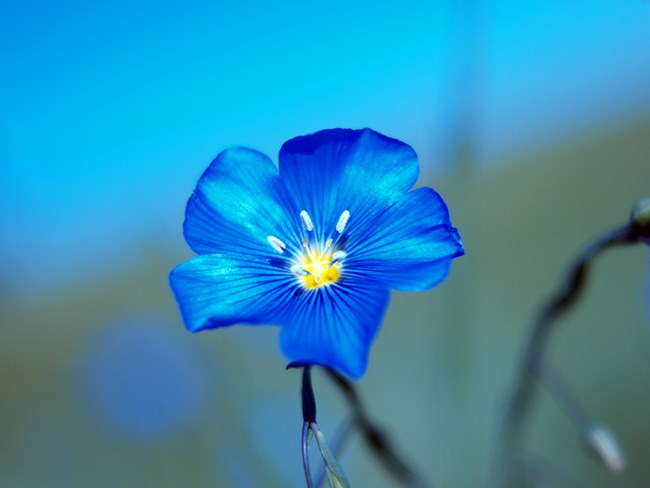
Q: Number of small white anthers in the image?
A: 5